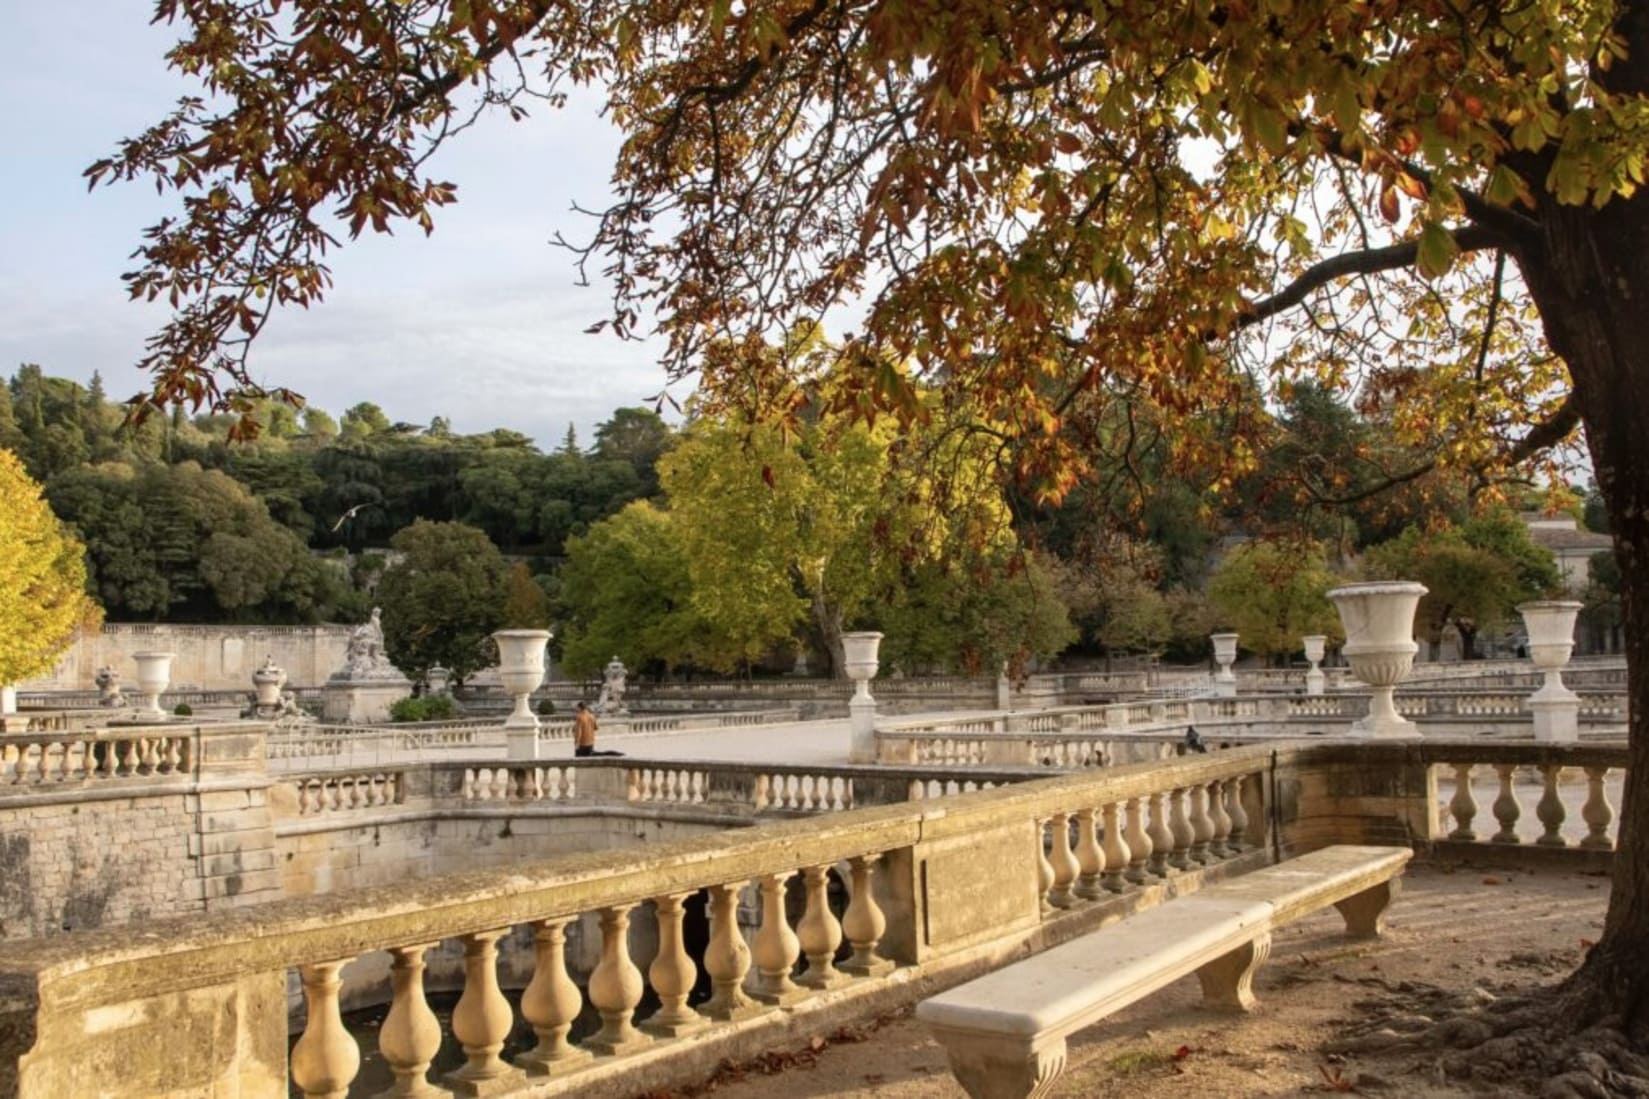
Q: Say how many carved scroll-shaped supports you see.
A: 3